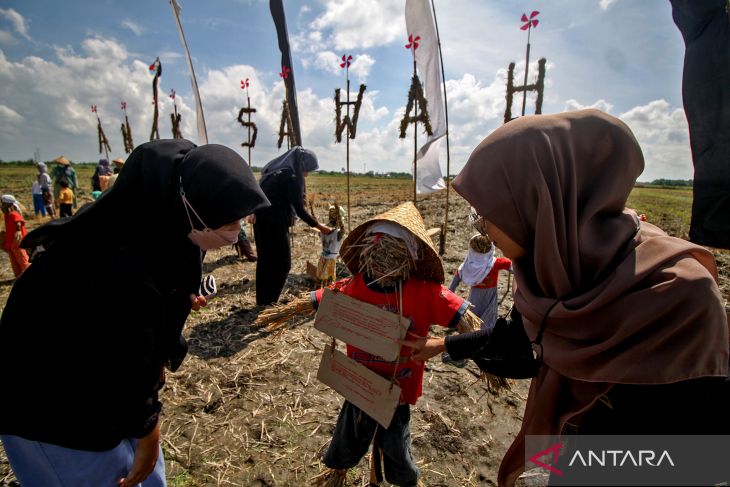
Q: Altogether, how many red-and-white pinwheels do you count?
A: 8